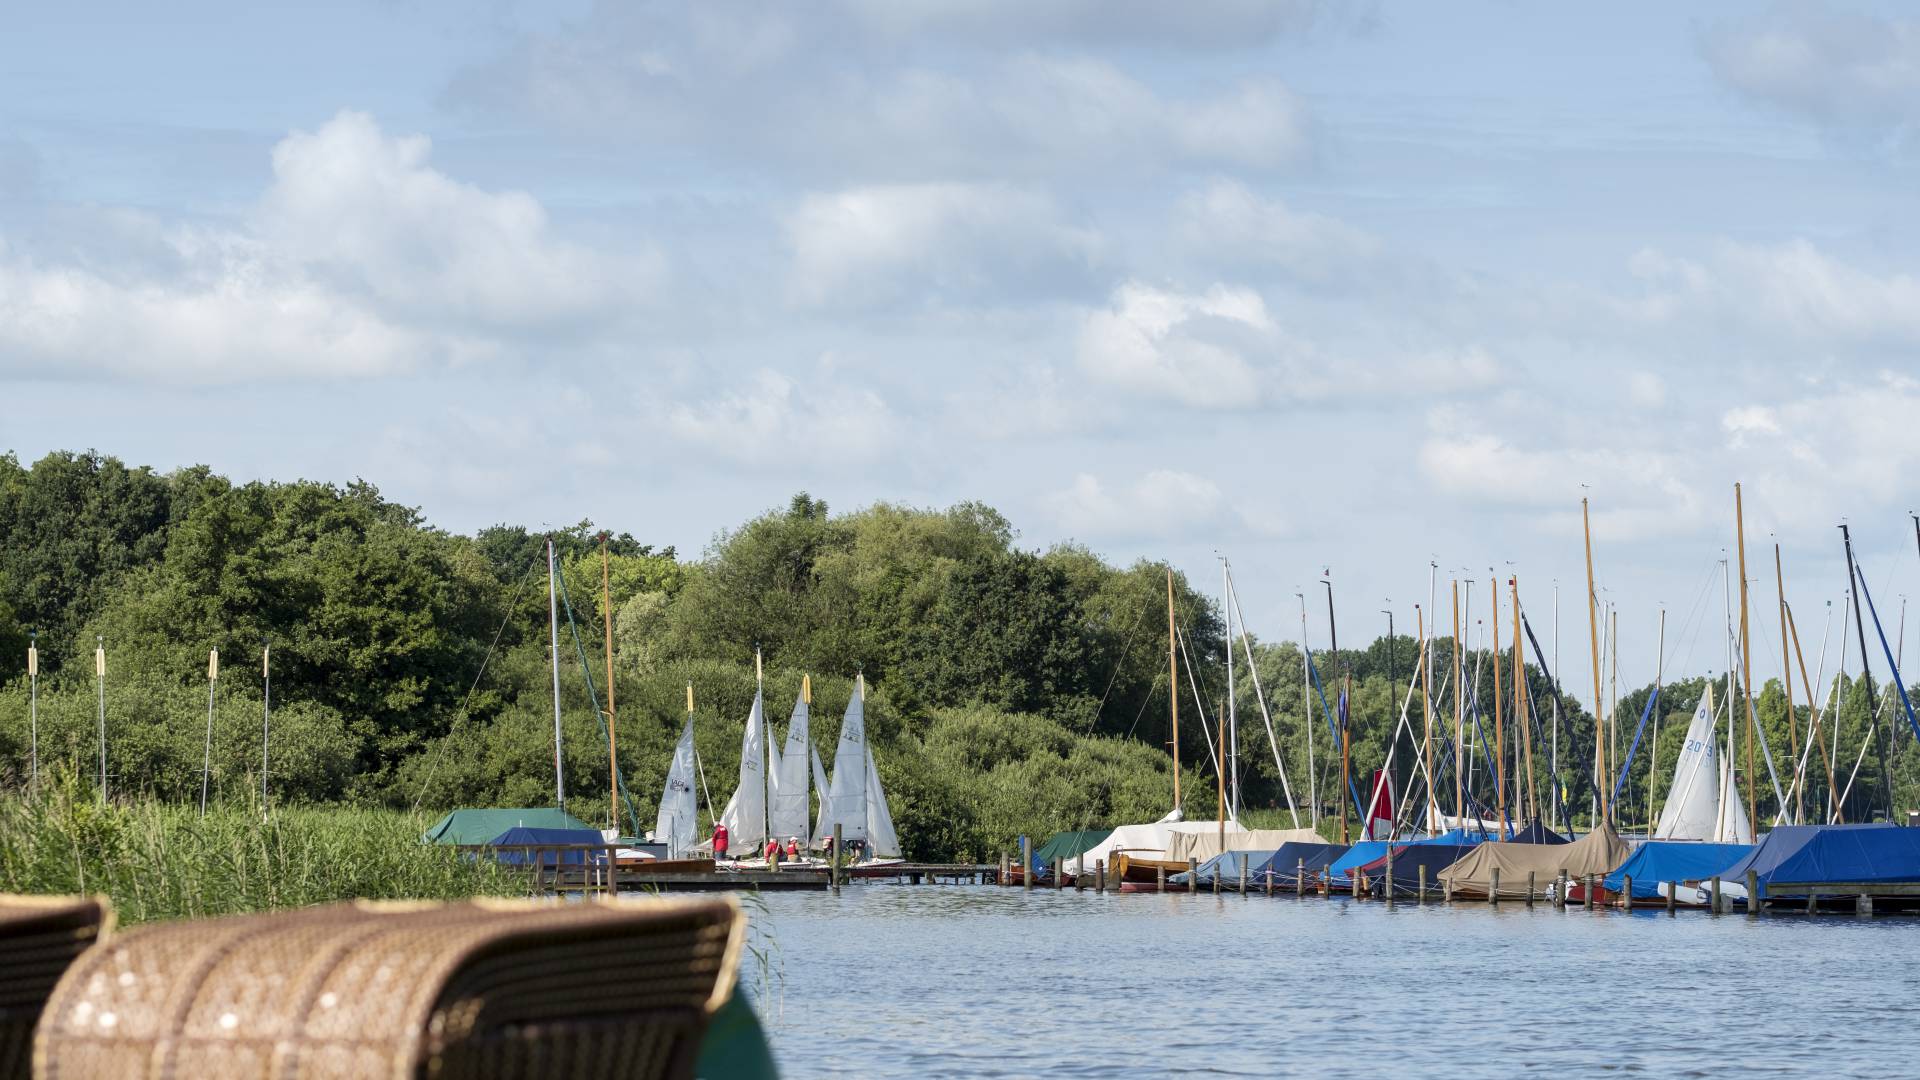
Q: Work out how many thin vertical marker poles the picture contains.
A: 4